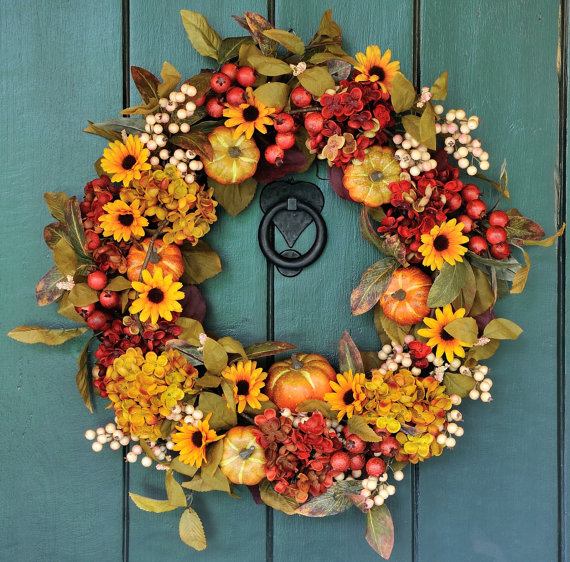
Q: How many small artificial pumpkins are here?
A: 6